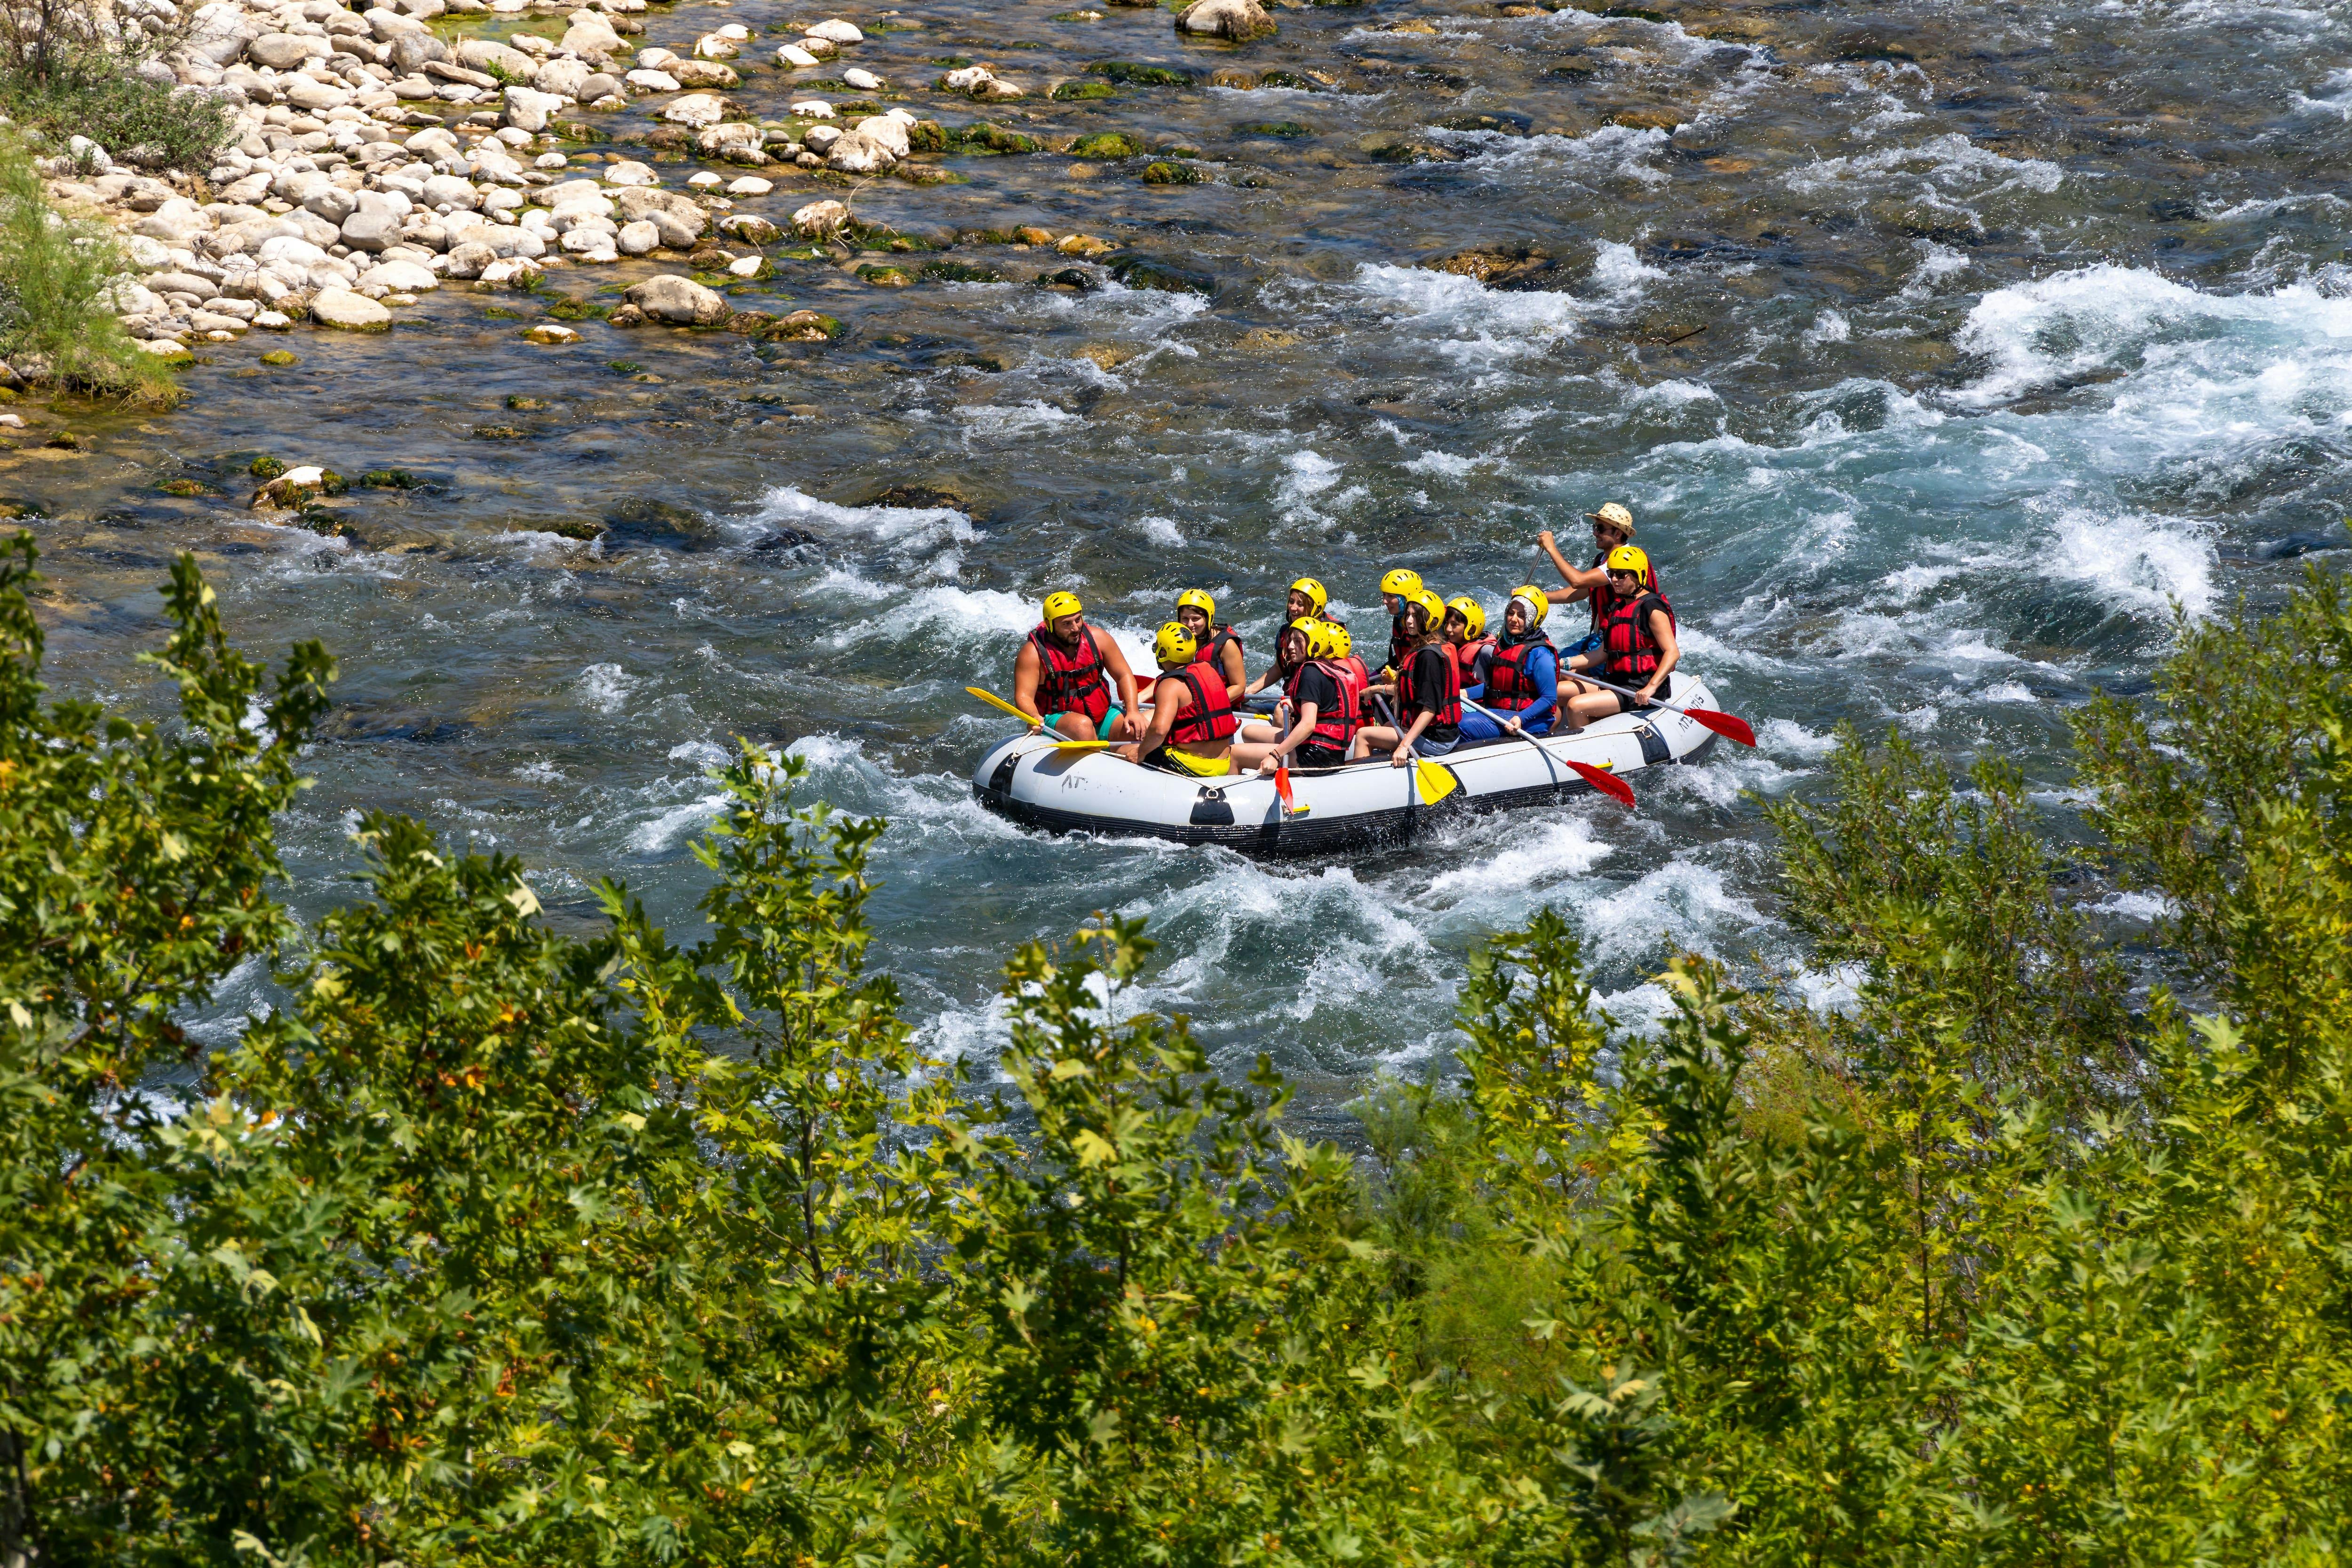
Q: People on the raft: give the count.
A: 12